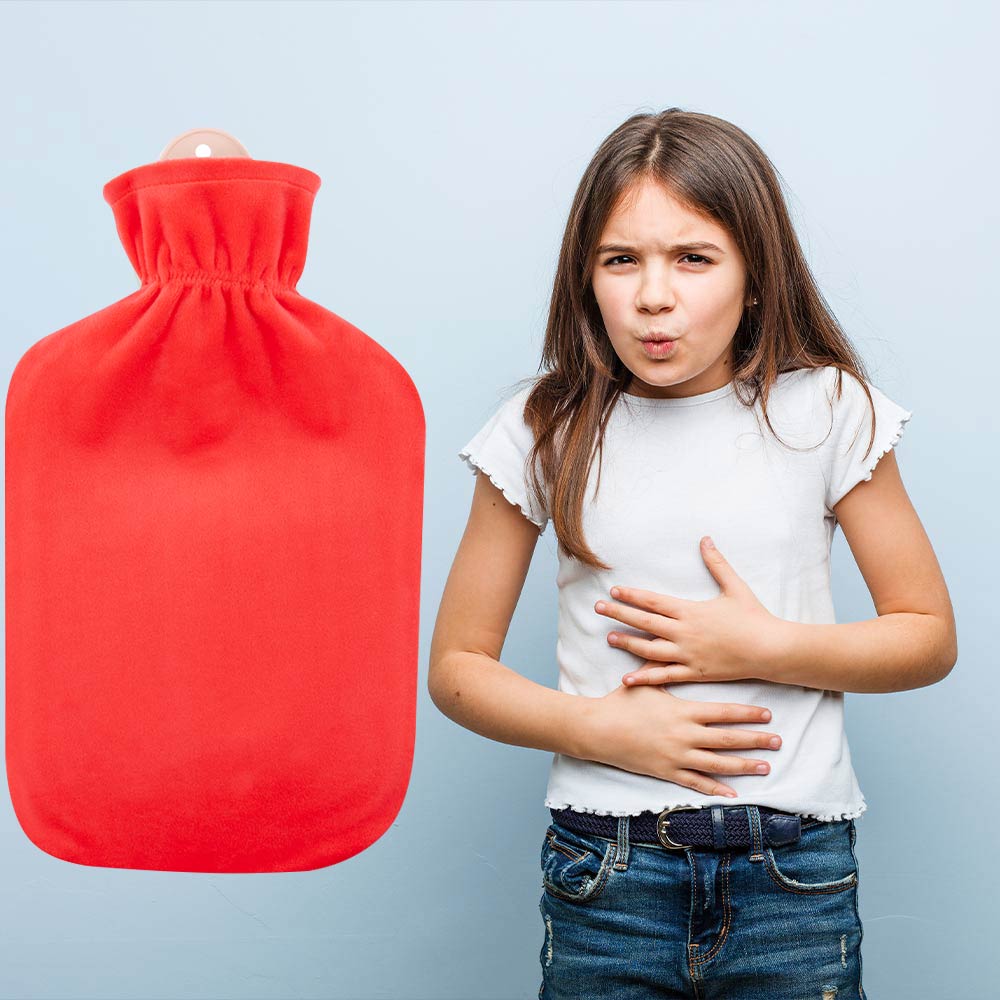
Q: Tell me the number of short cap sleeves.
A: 2